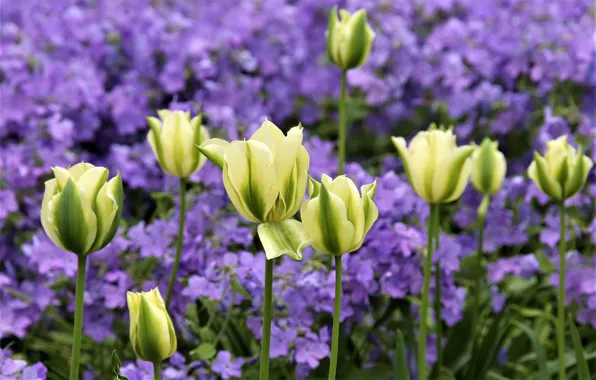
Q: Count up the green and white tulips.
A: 9